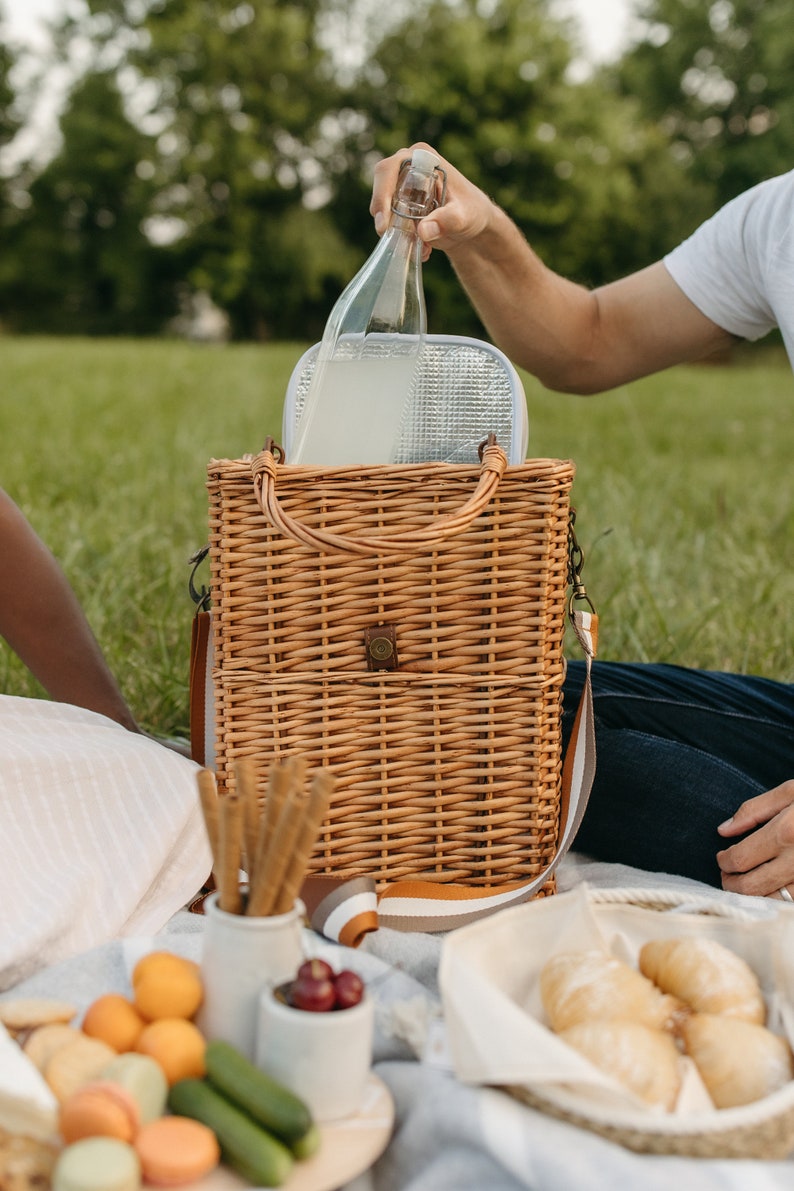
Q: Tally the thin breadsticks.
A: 7